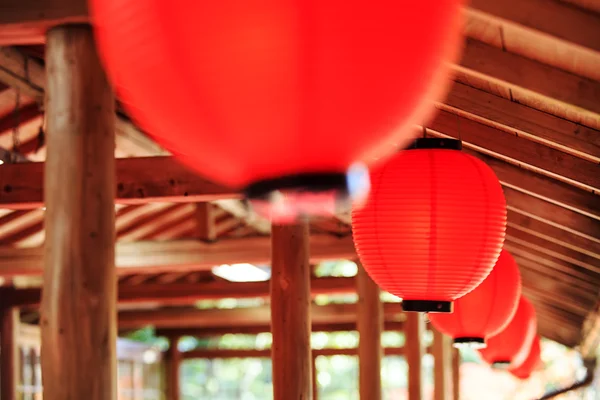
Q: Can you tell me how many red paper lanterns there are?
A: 5